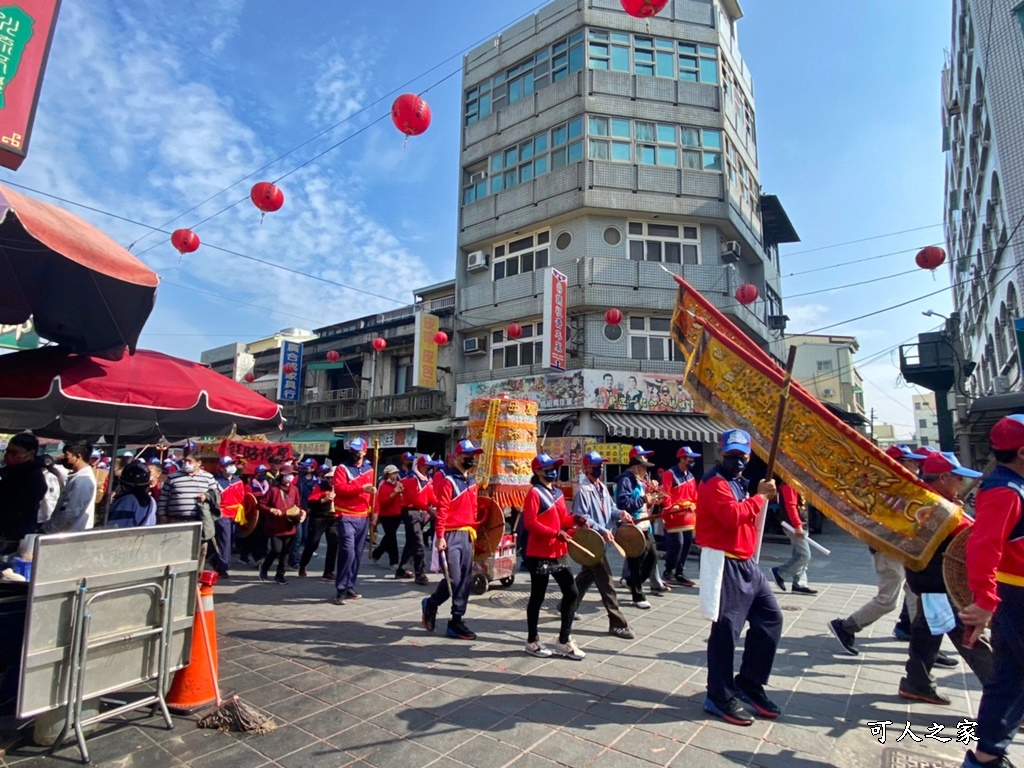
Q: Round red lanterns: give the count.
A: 13